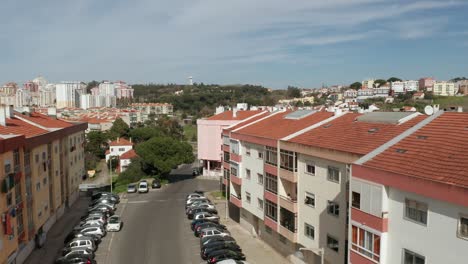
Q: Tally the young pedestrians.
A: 0